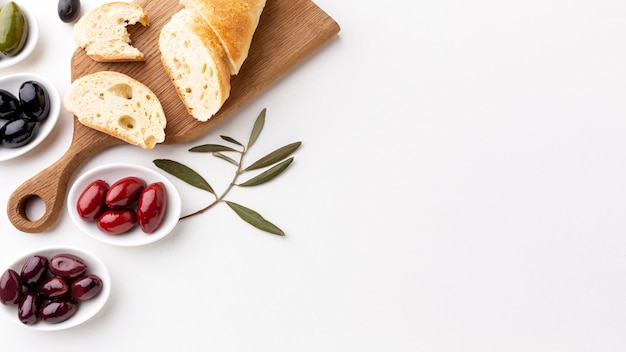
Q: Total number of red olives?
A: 4